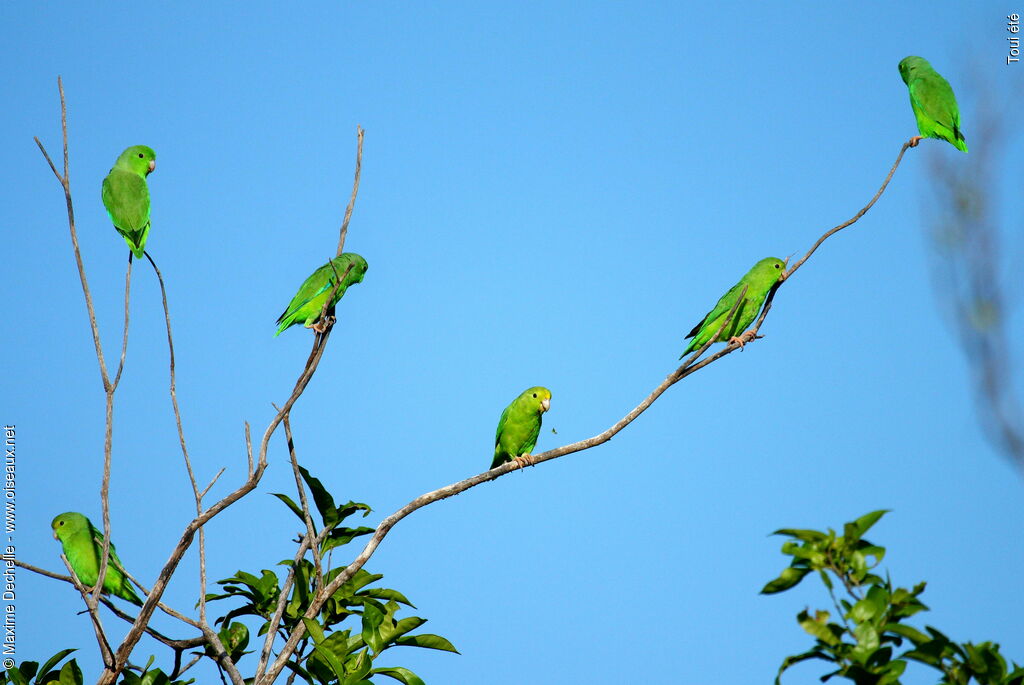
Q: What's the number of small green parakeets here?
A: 6